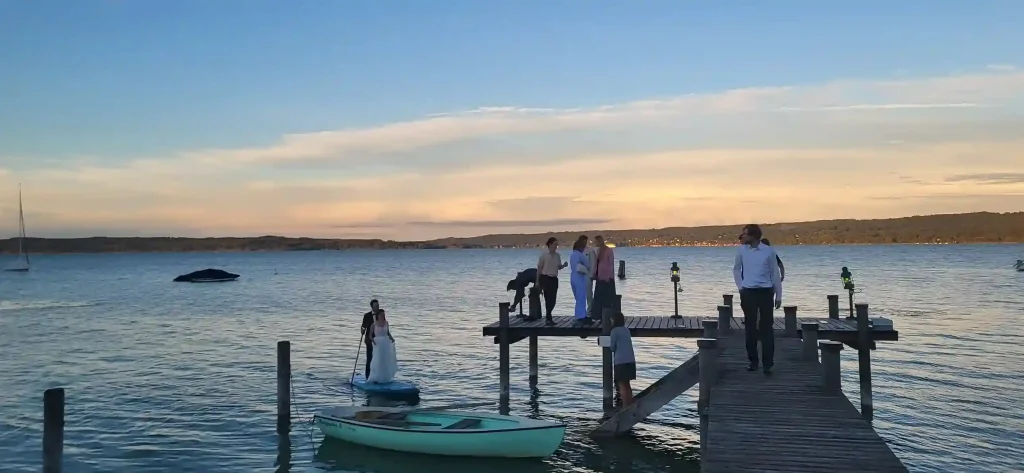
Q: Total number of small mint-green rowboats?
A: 1